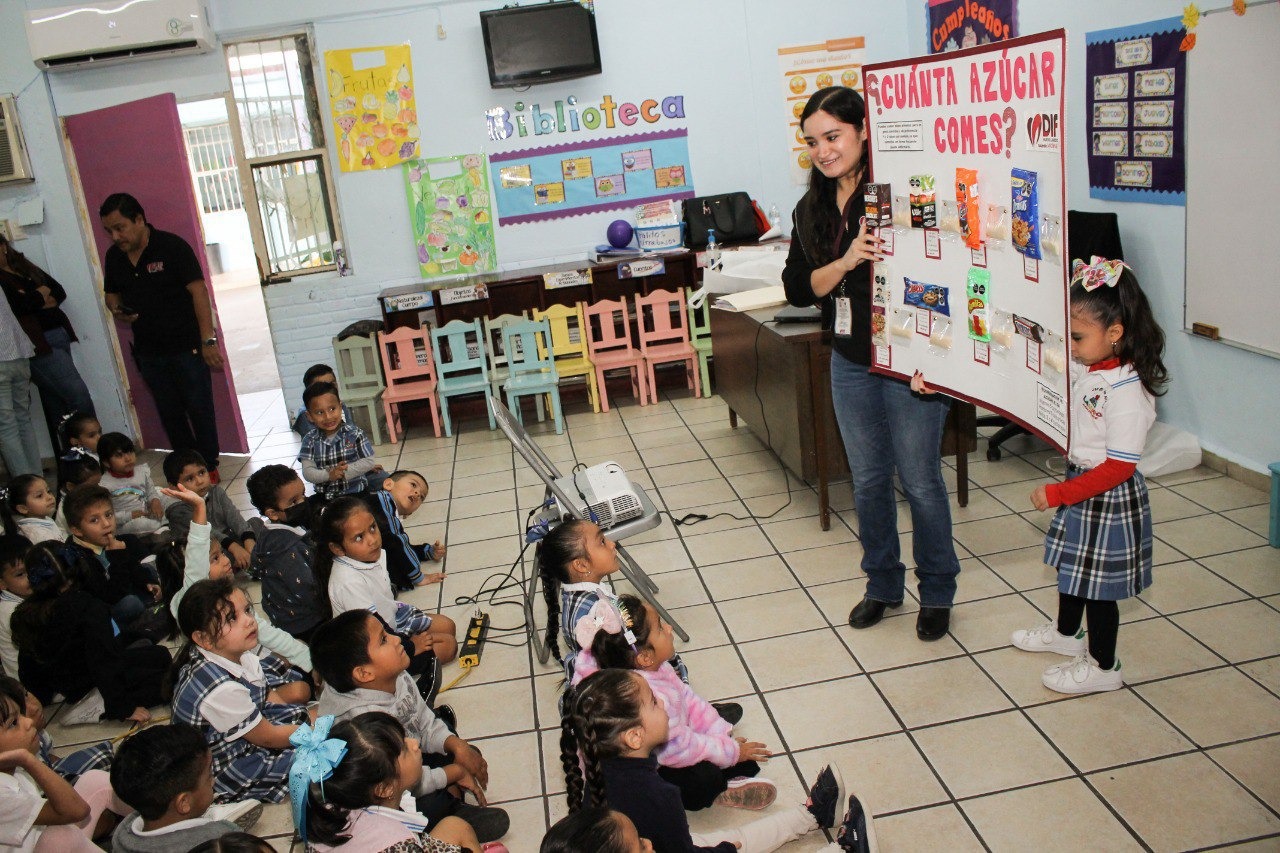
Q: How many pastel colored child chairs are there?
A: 9